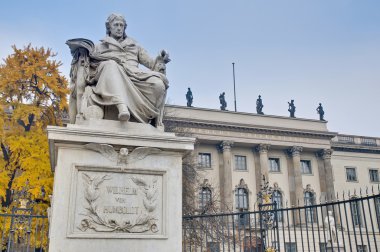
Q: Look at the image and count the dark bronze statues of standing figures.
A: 5